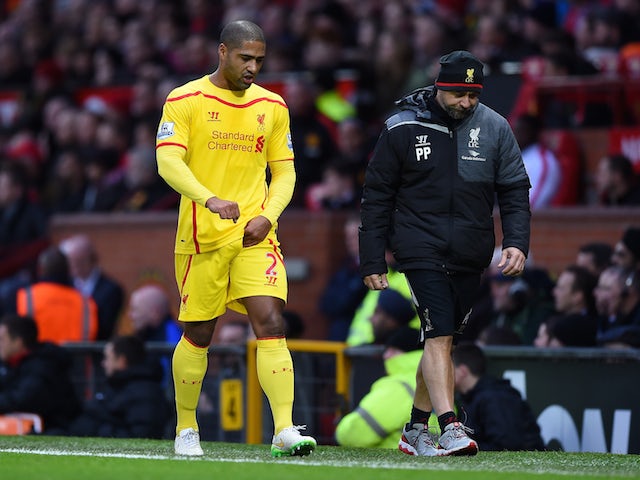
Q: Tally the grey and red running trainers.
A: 2